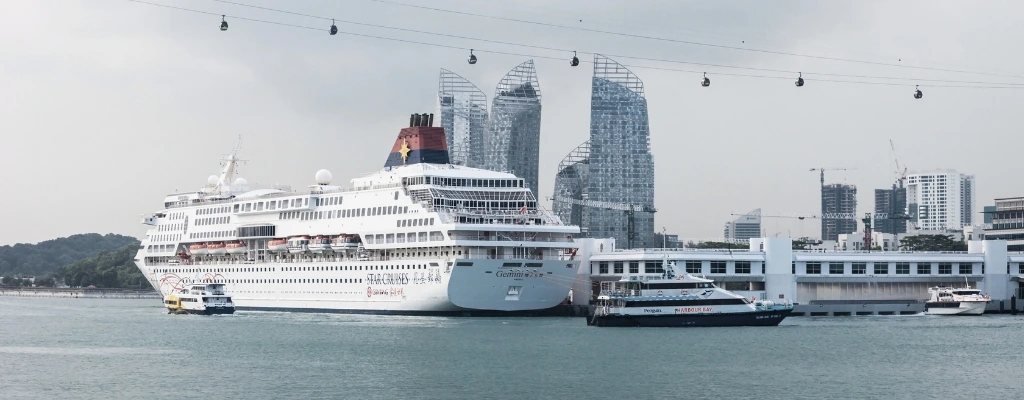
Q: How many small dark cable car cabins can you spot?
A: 7